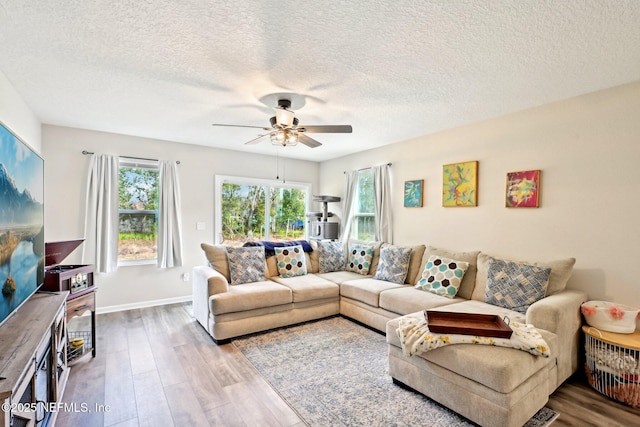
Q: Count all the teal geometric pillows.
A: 3